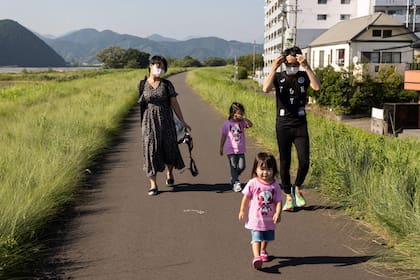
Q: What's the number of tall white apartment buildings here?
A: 1